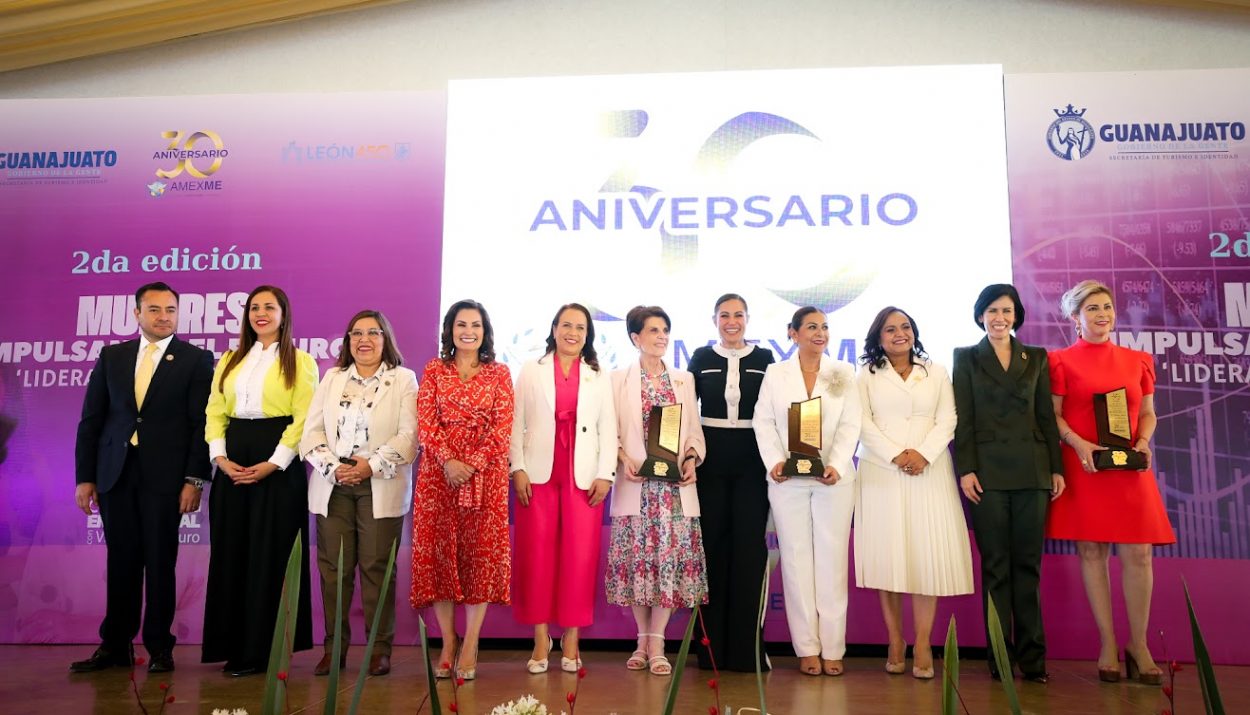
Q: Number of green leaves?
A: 9